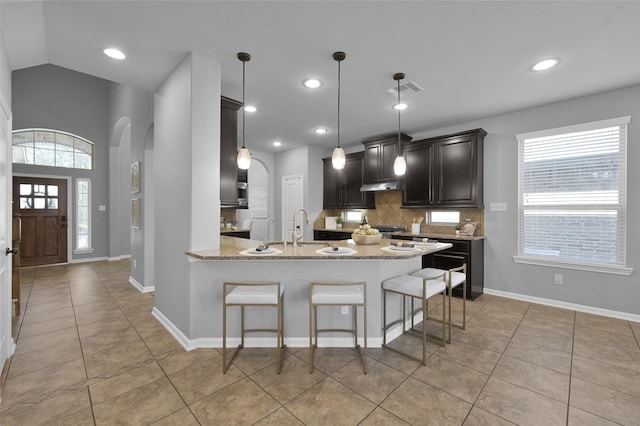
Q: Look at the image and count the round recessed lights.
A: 7